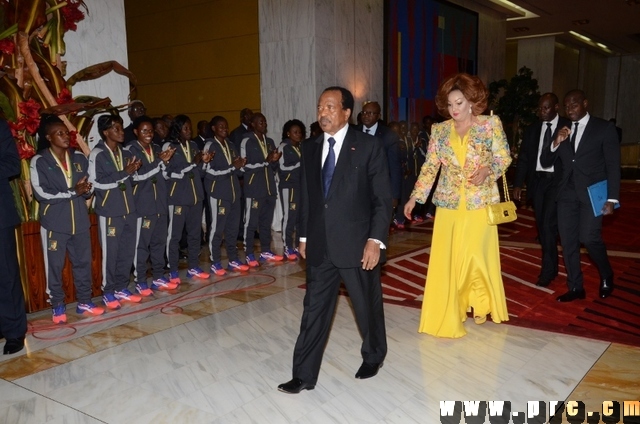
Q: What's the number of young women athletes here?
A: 7